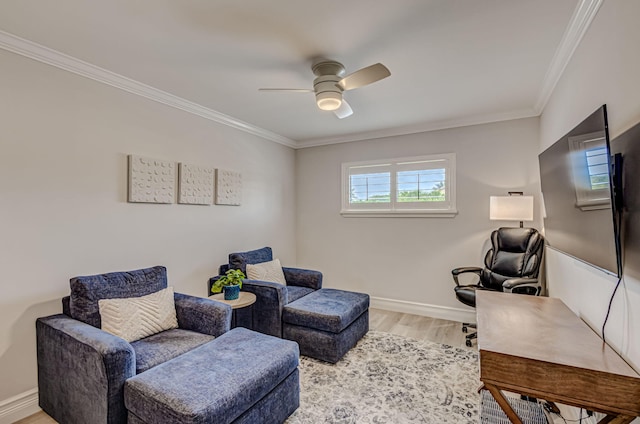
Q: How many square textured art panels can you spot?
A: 3